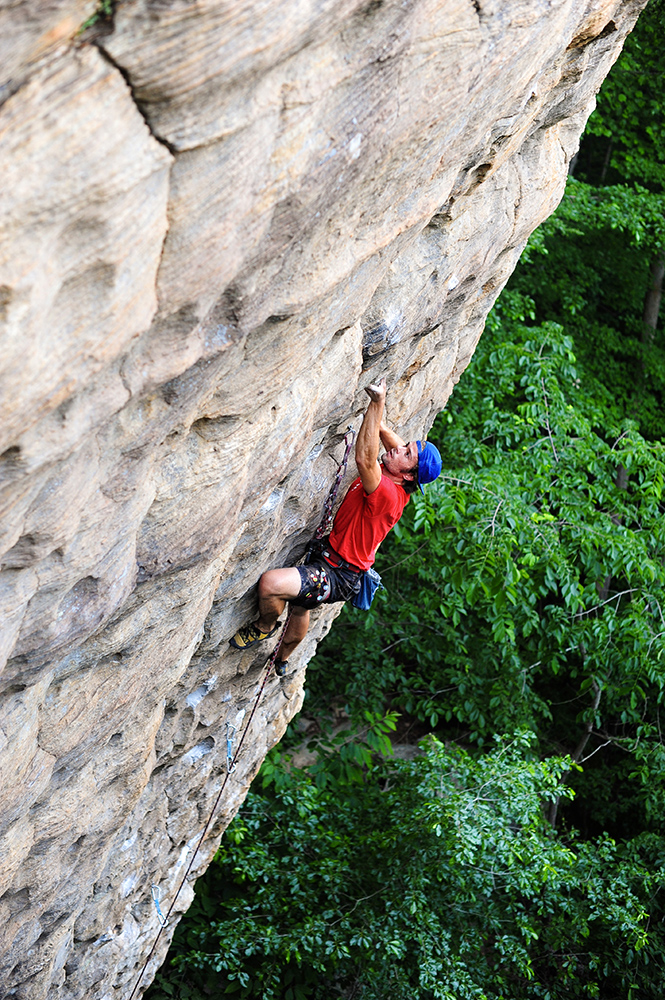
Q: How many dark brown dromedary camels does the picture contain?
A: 0